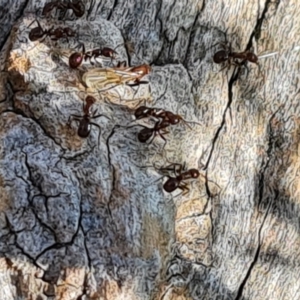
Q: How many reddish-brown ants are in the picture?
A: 8